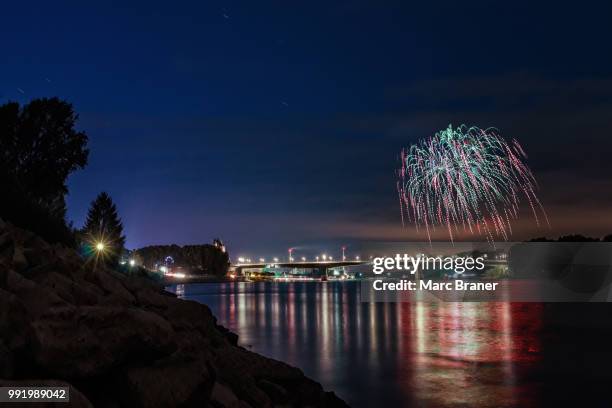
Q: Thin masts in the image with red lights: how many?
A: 2